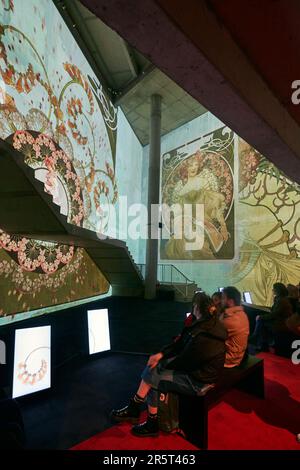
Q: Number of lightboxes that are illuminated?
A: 2